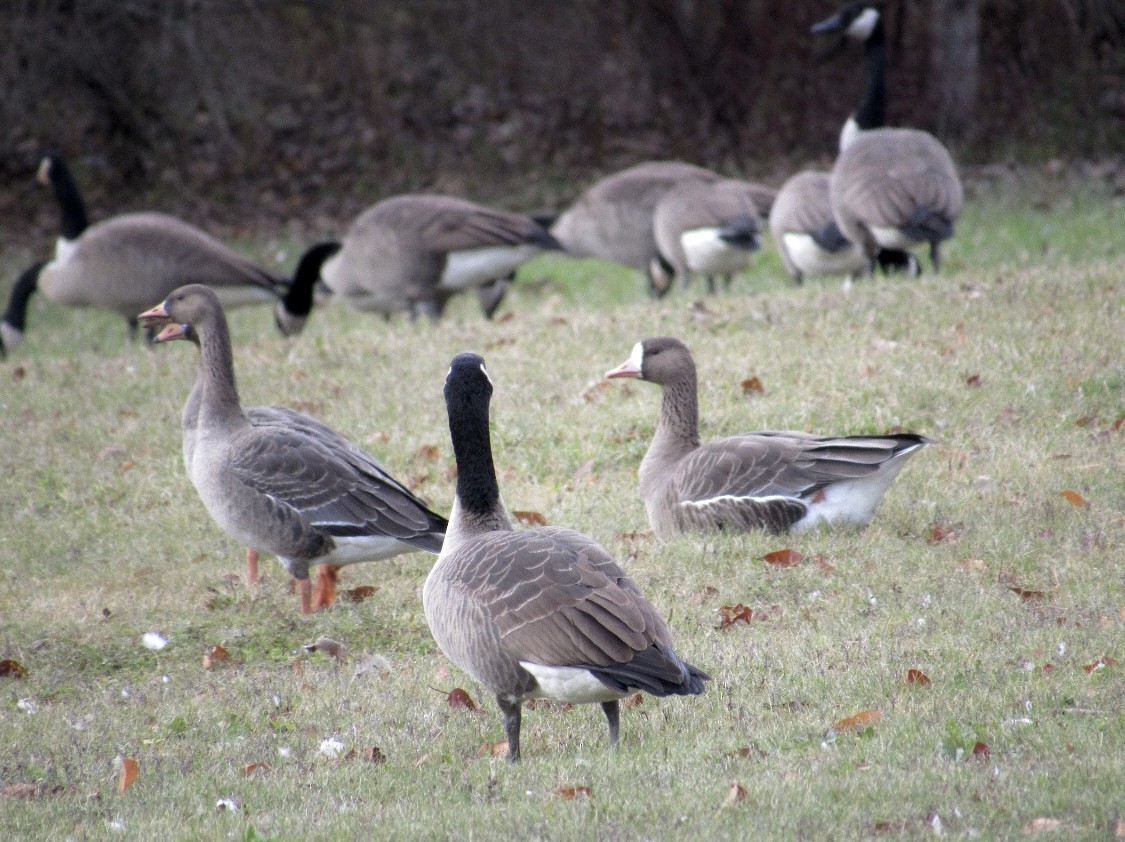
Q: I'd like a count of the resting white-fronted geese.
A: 1